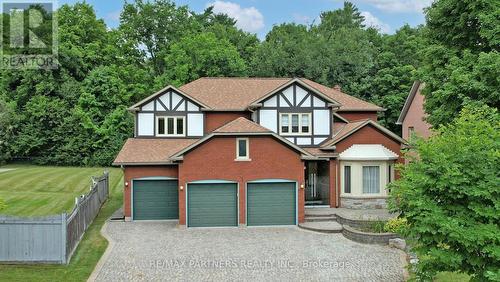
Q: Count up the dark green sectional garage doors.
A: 3